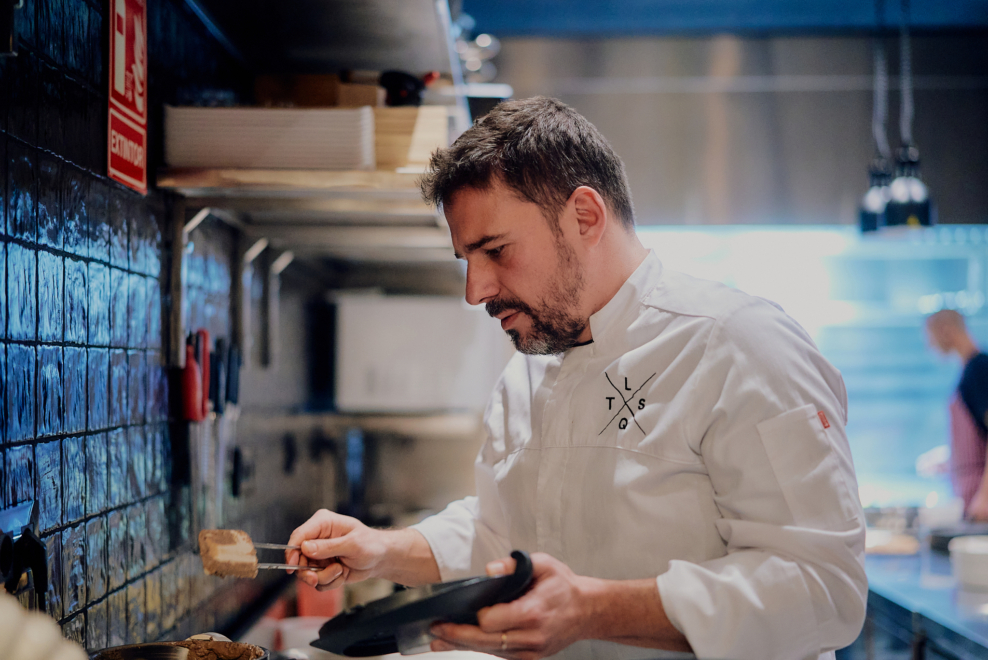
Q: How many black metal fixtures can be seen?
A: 2